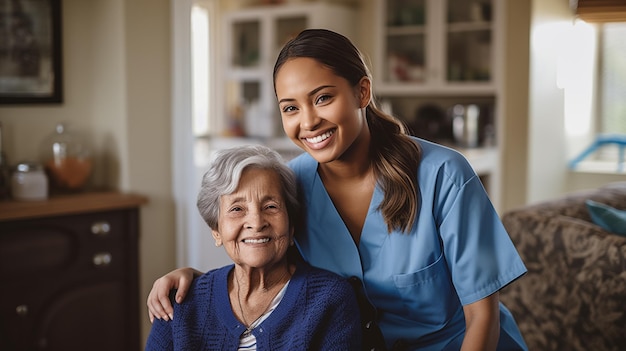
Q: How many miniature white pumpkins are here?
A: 0